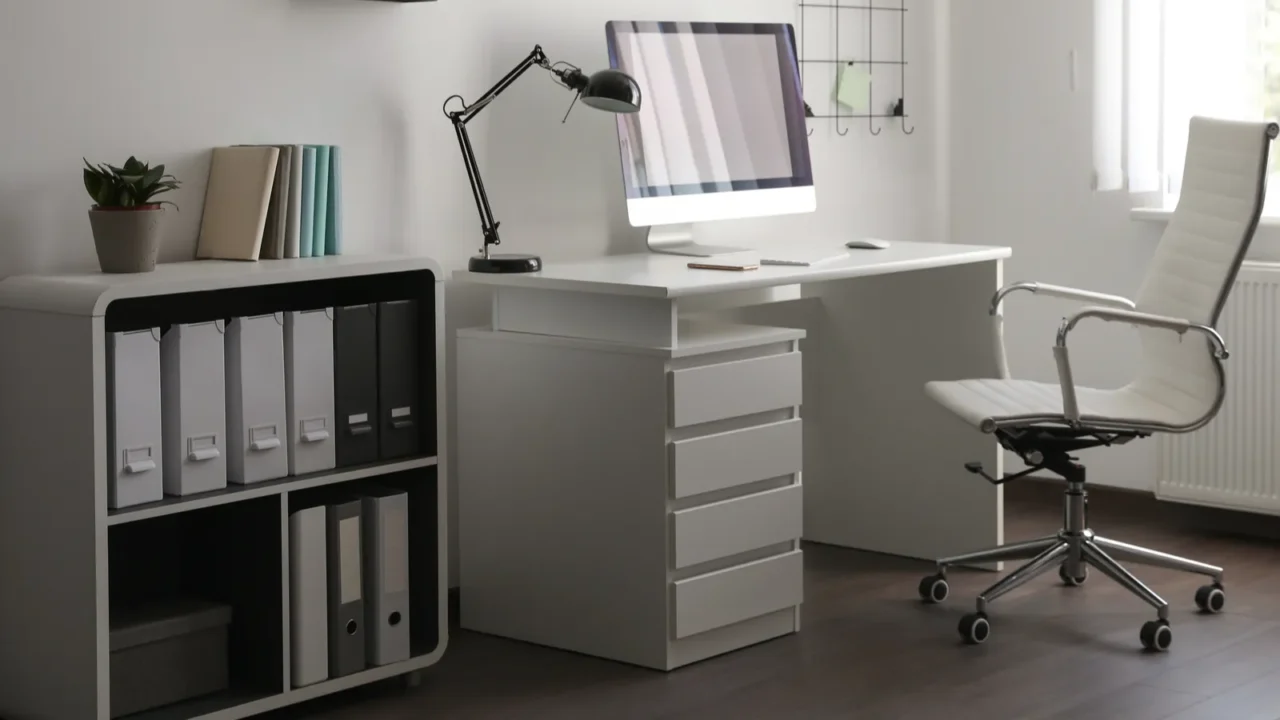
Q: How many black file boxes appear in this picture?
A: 2